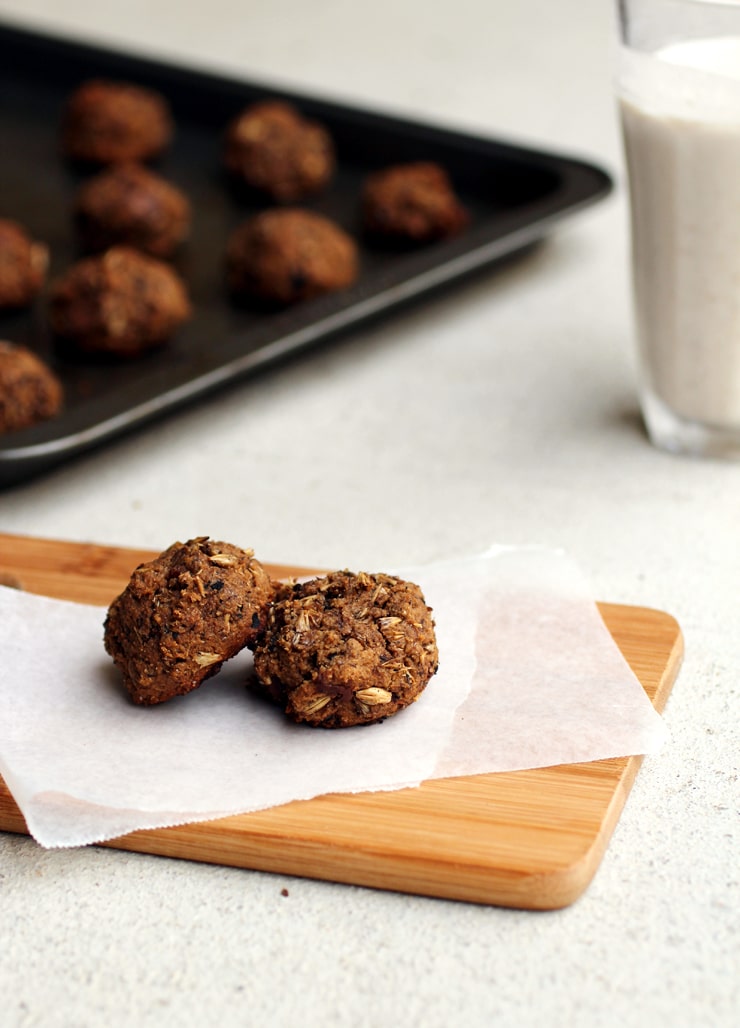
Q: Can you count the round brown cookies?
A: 10